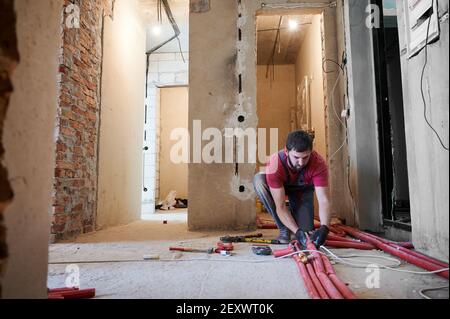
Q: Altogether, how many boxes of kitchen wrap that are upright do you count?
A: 0